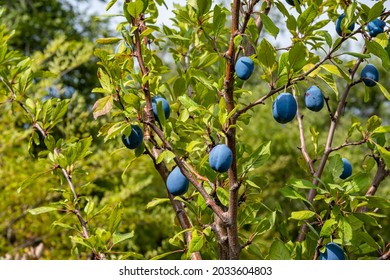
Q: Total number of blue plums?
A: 12